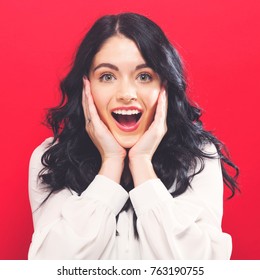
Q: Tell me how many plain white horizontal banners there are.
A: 1